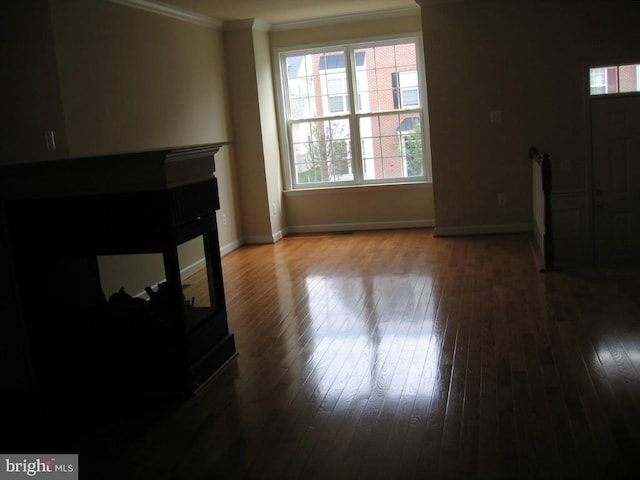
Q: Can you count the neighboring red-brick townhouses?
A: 1